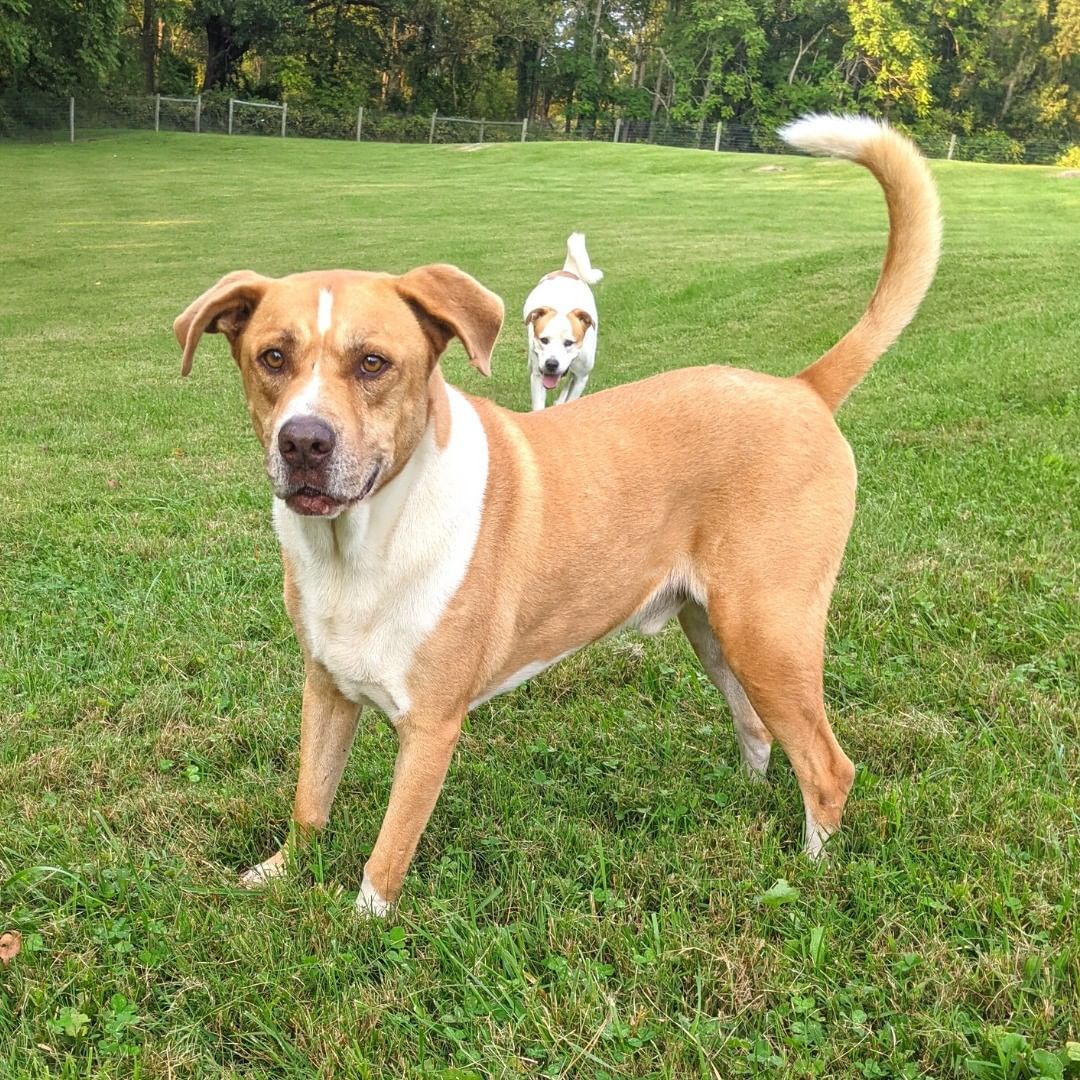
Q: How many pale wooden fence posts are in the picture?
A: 12